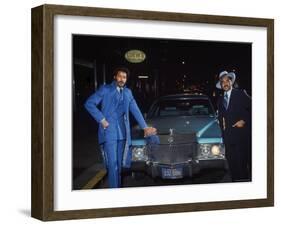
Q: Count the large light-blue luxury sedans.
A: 1